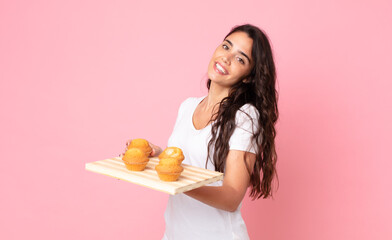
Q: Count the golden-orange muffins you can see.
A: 4